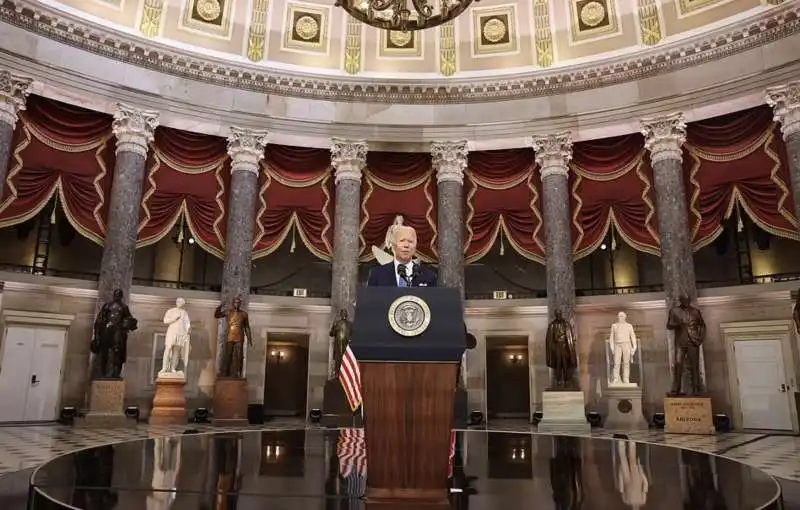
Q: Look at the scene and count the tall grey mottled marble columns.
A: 8